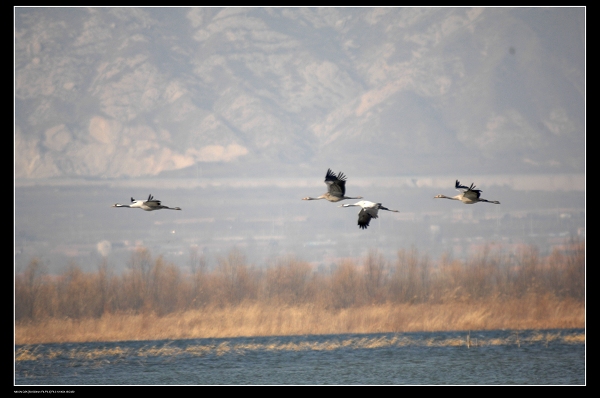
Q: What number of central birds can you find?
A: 2